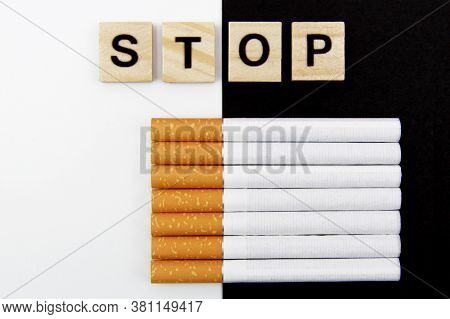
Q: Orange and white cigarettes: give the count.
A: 7